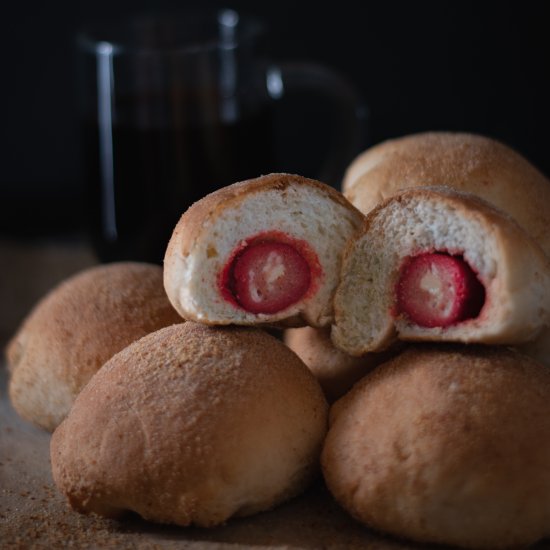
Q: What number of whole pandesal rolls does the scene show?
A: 5